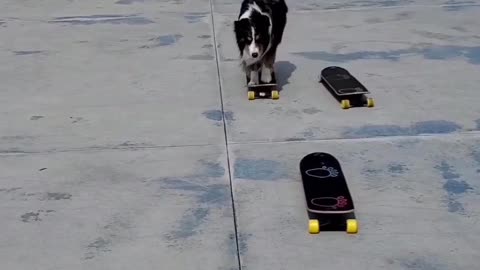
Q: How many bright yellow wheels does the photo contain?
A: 6